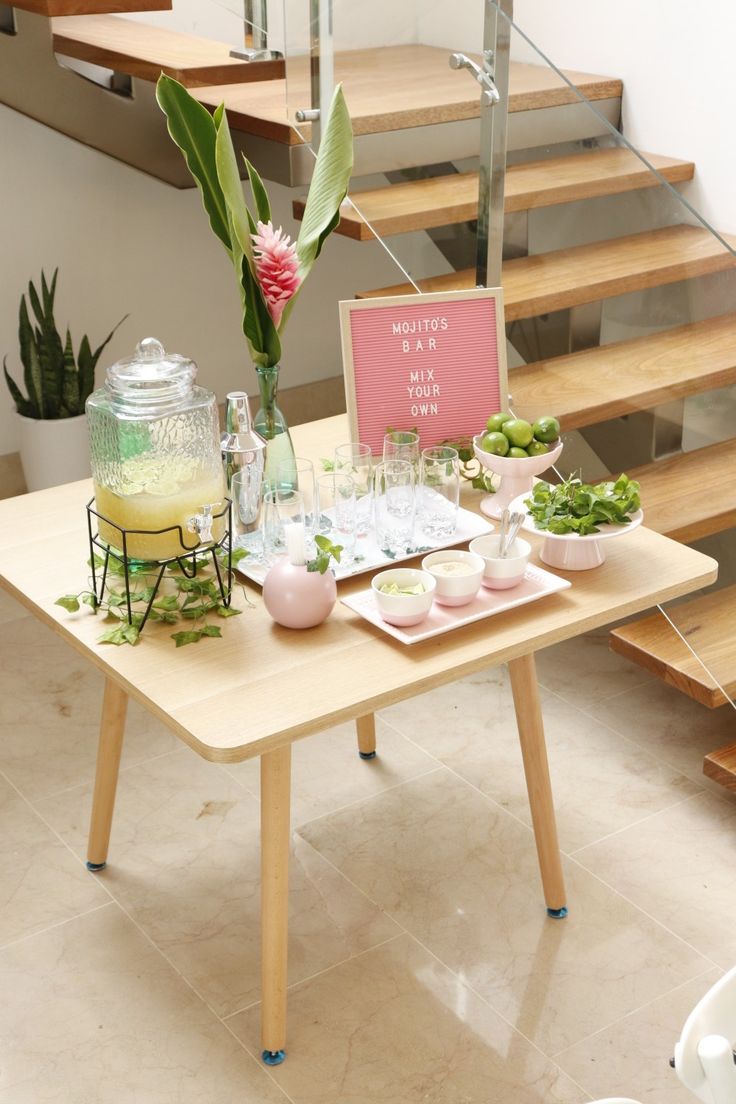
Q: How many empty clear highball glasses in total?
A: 8